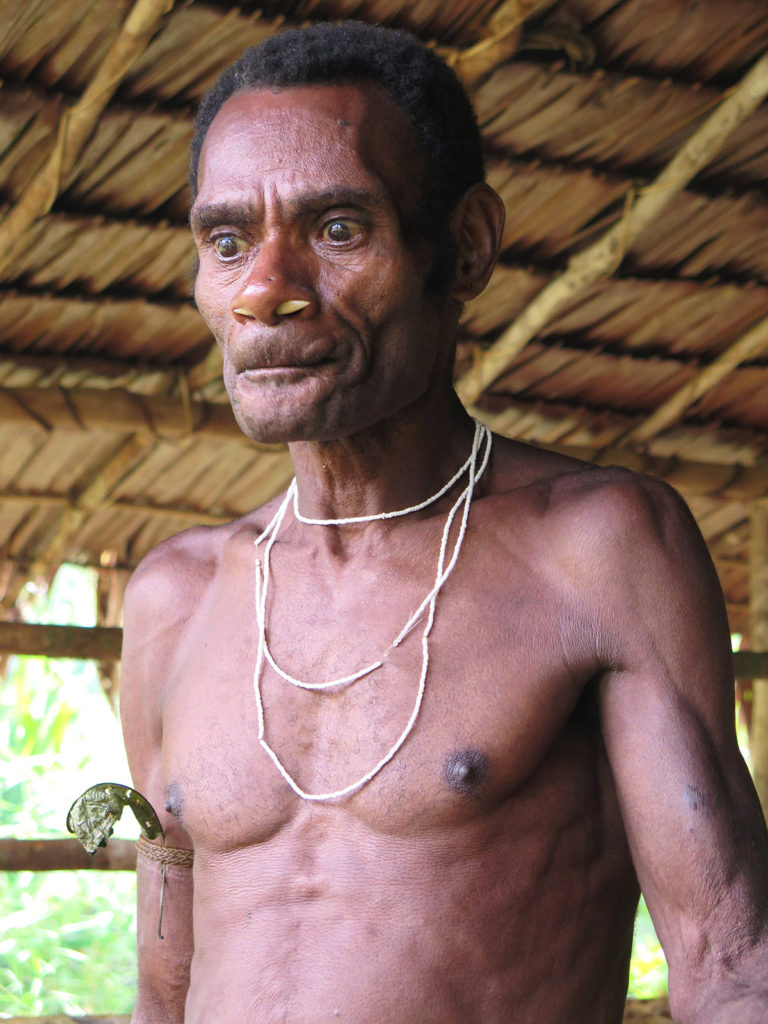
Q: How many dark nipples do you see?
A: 2